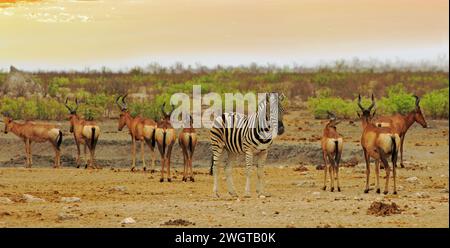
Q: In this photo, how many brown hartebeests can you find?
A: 8